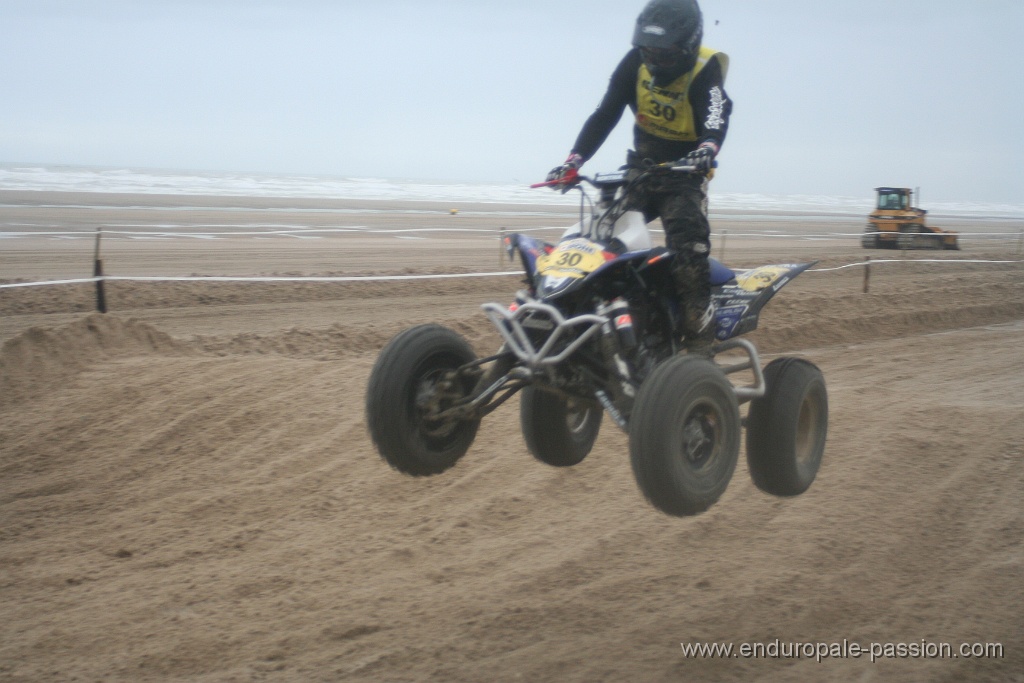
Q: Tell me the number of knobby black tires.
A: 4